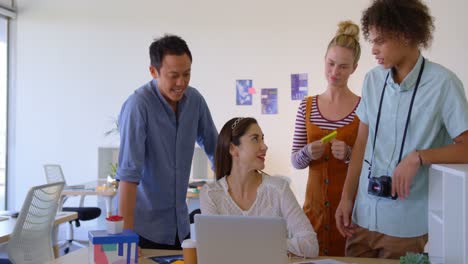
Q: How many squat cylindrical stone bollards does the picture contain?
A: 0